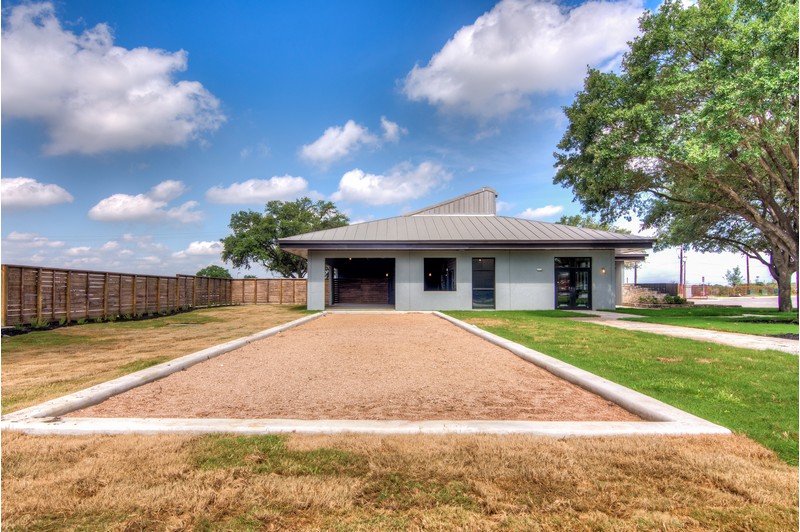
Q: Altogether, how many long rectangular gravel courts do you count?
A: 1